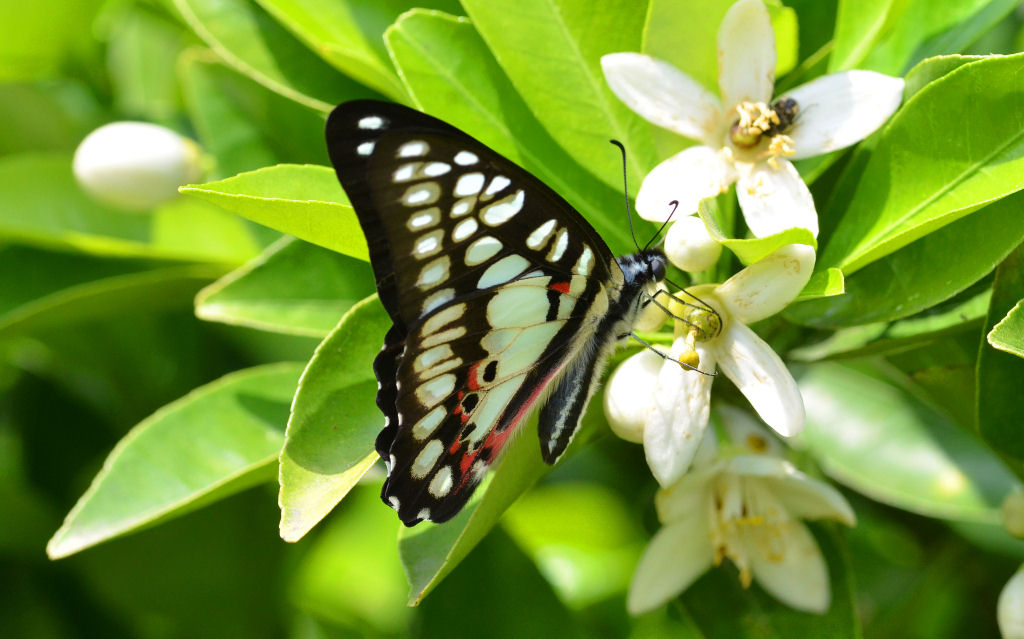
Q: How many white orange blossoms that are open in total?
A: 3